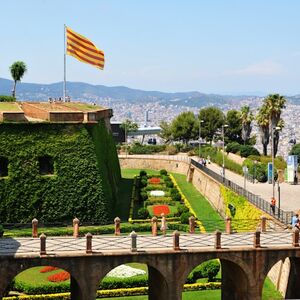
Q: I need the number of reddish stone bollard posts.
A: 14